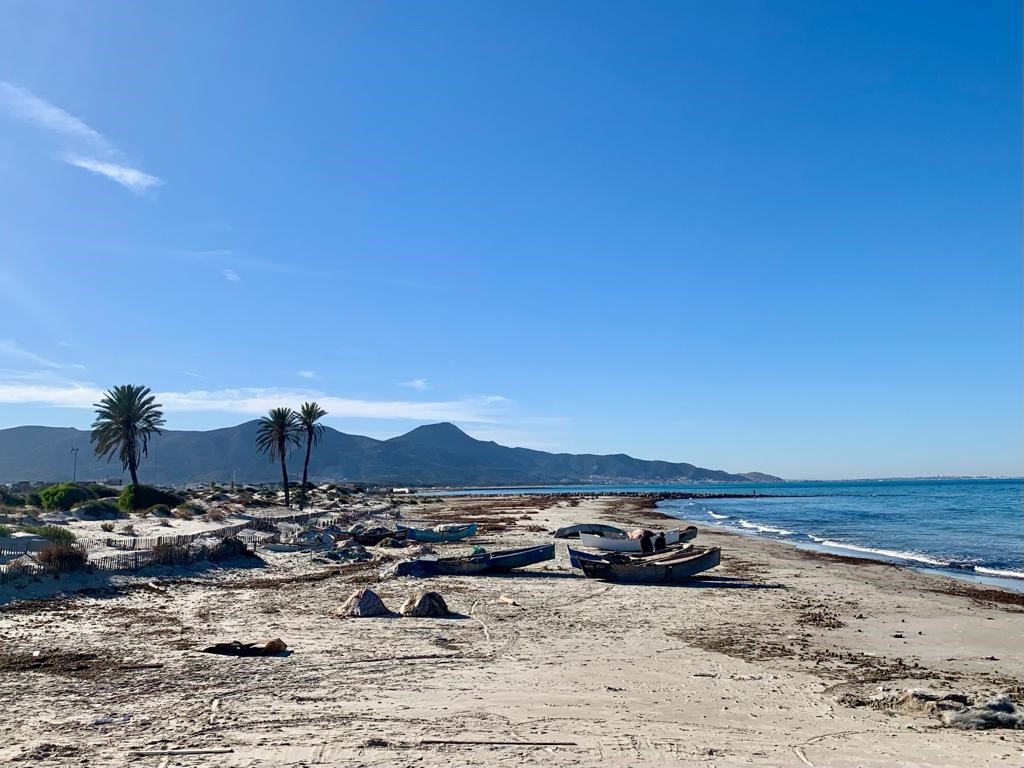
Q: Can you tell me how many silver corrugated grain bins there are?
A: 0